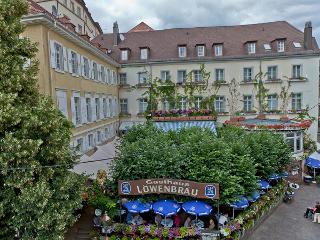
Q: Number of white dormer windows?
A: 7